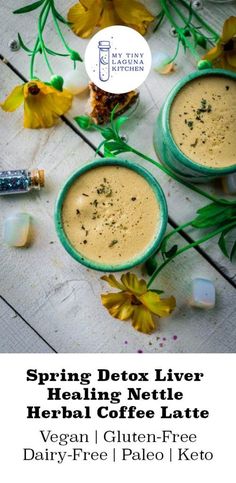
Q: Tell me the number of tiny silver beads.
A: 4